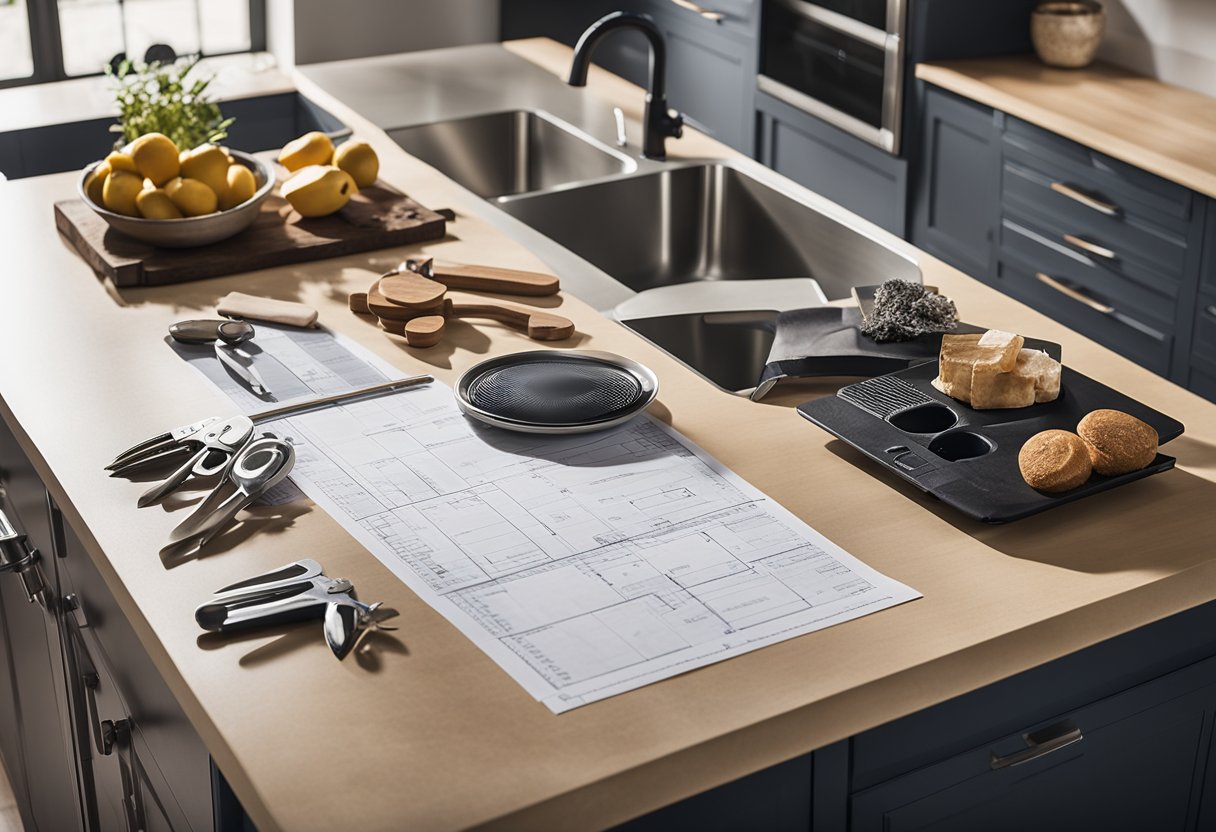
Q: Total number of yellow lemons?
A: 11